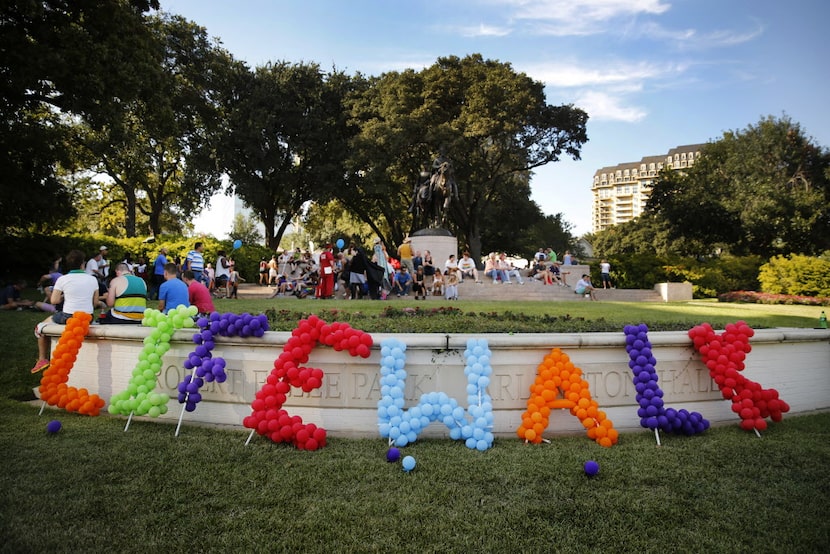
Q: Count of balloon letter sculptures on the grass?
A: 8